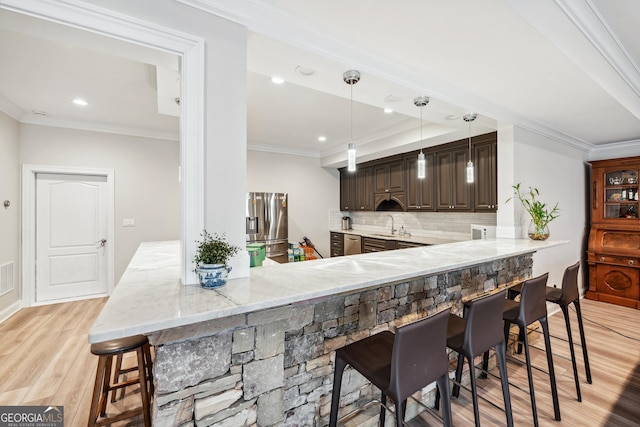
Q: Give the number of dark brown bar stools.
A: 4